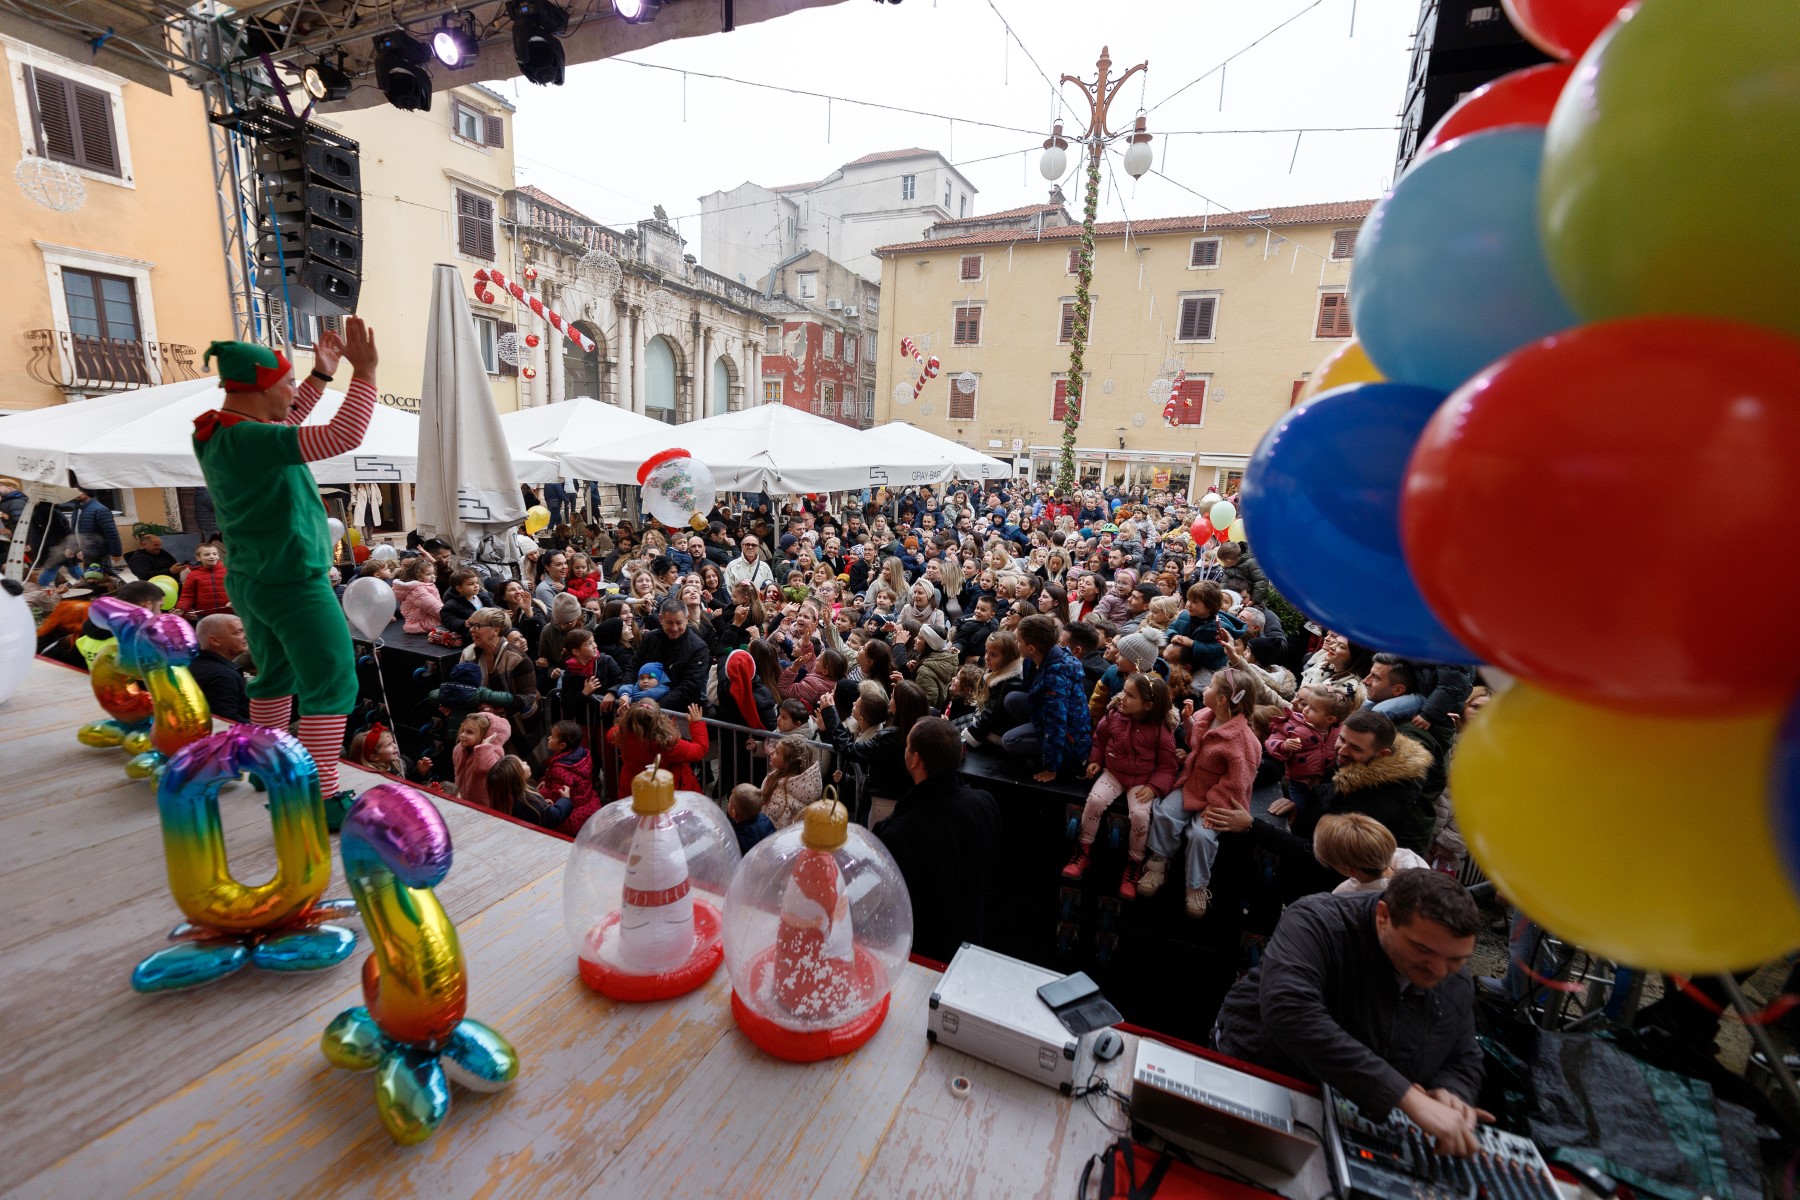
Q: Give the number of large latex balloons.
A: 9